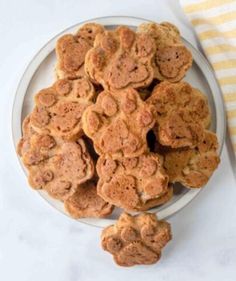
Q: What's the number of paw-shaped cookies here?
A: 11